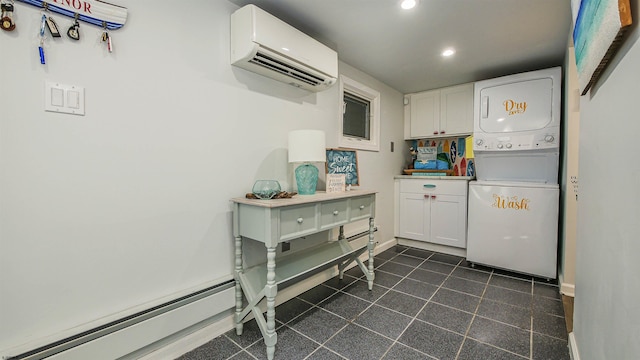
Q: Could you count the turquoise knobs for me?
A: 1